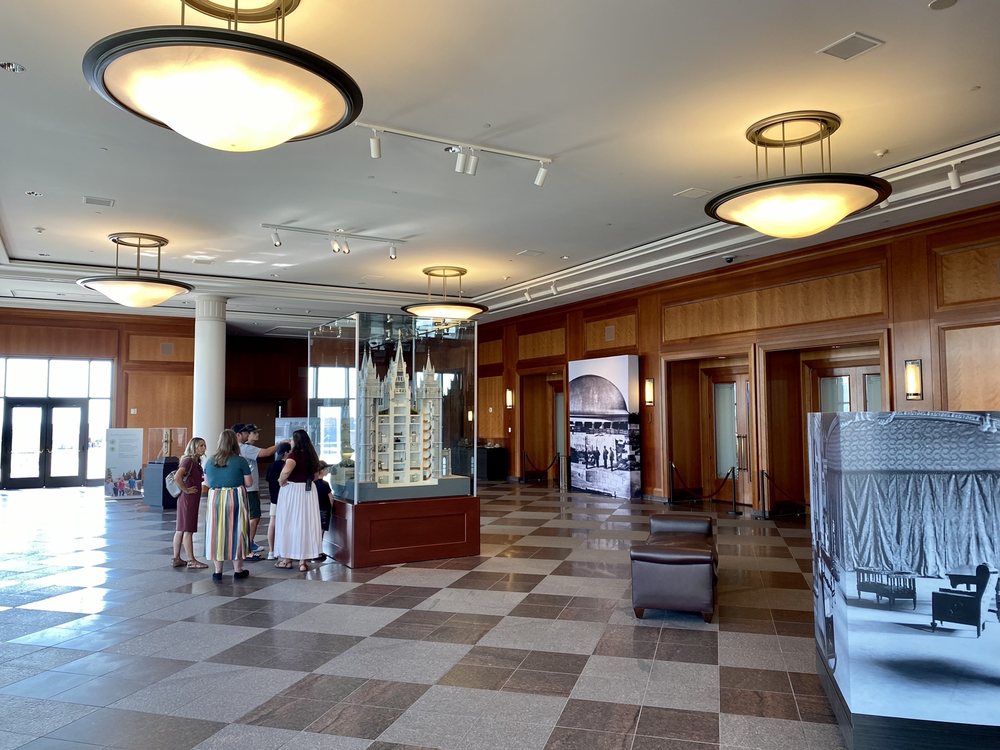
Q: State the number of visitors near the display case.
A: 7